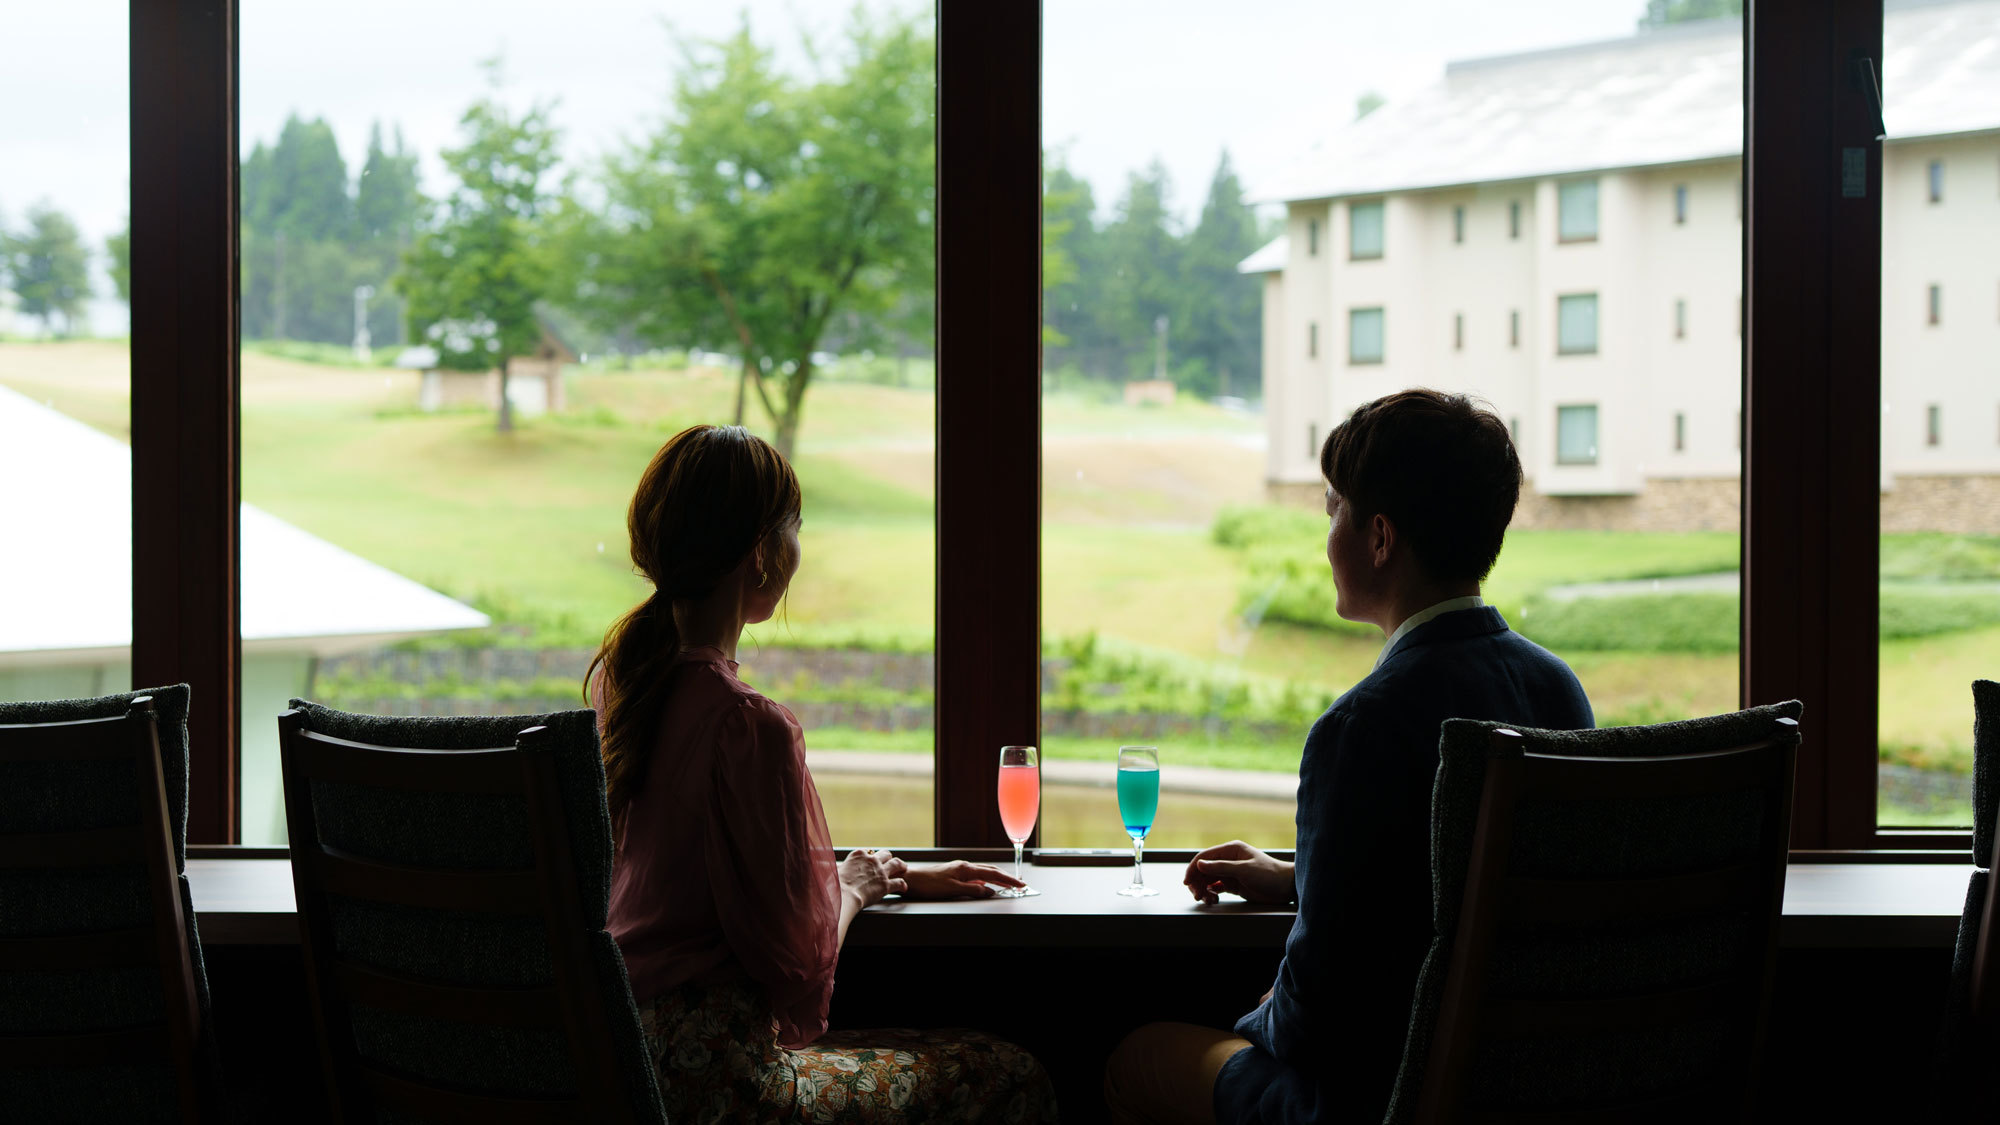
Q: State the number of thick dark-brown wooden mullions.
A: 3